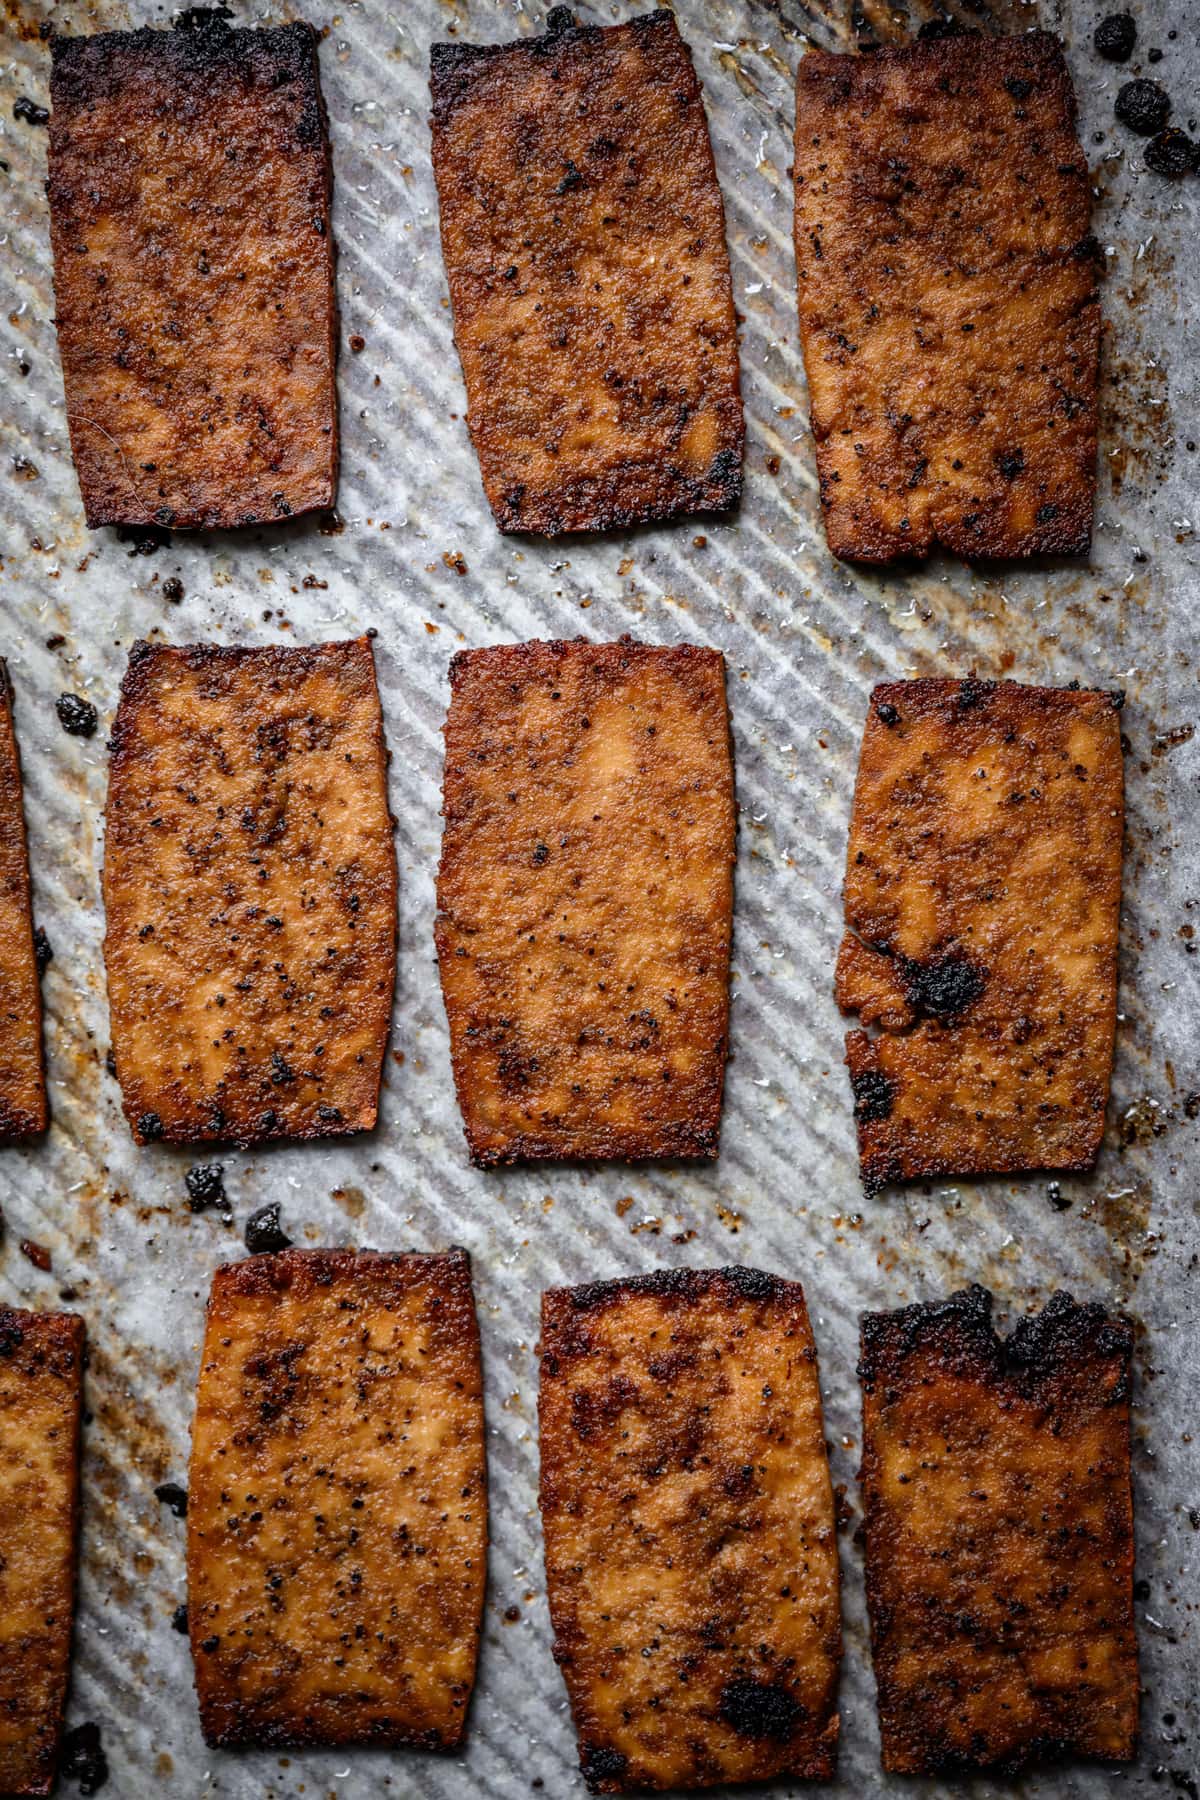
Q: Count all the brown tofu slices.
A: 11